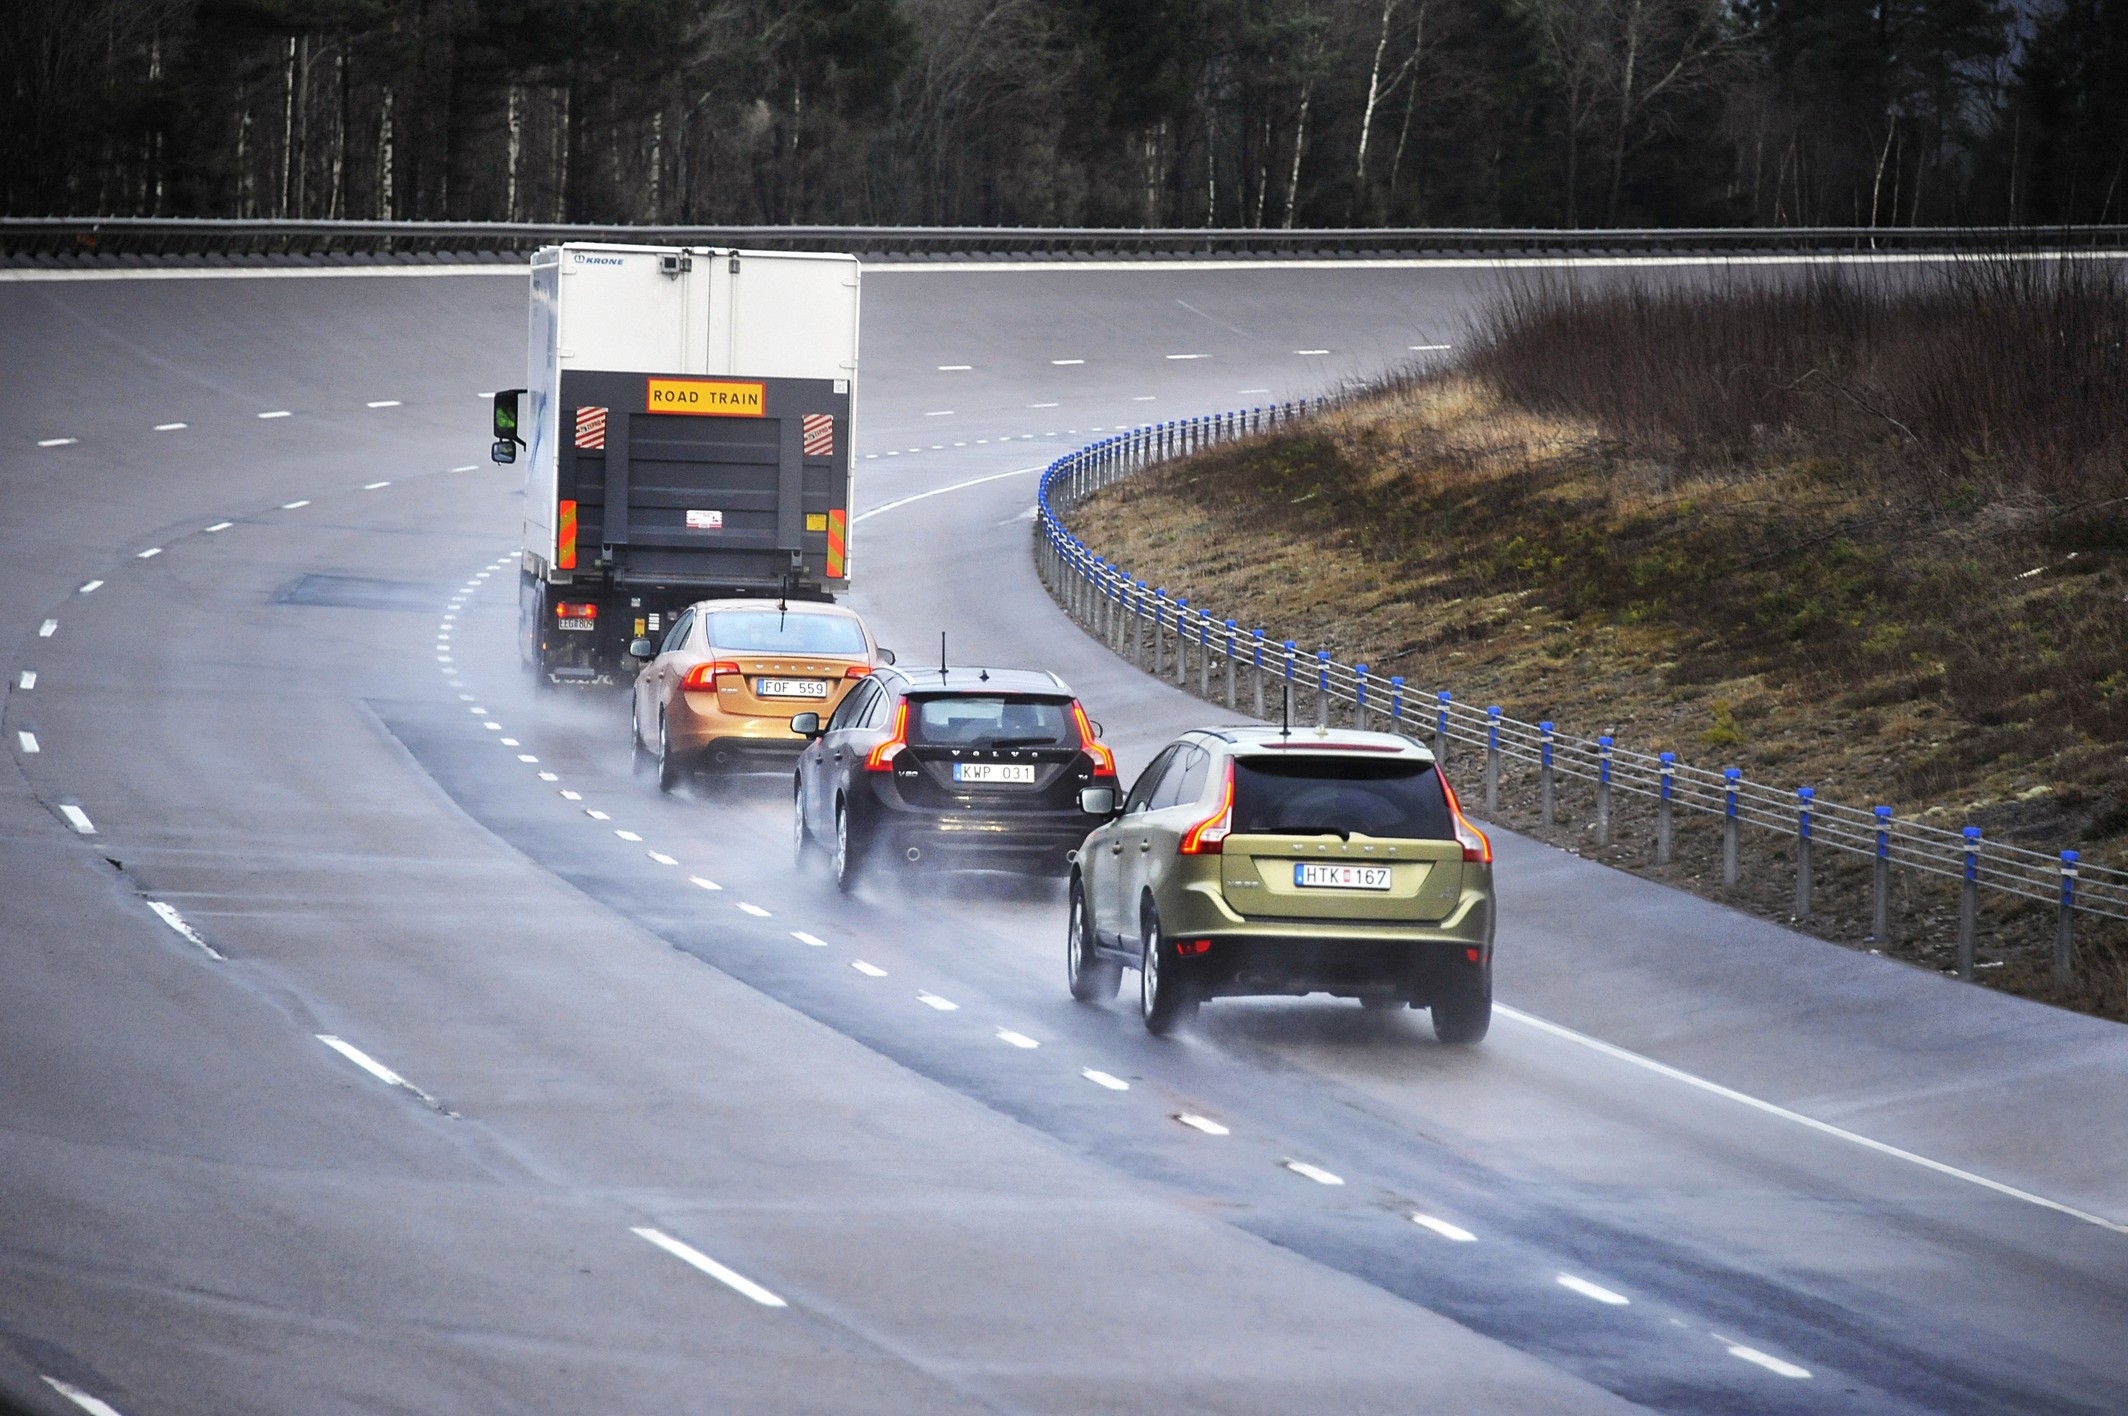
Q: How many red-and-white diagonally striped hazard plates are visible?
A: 2